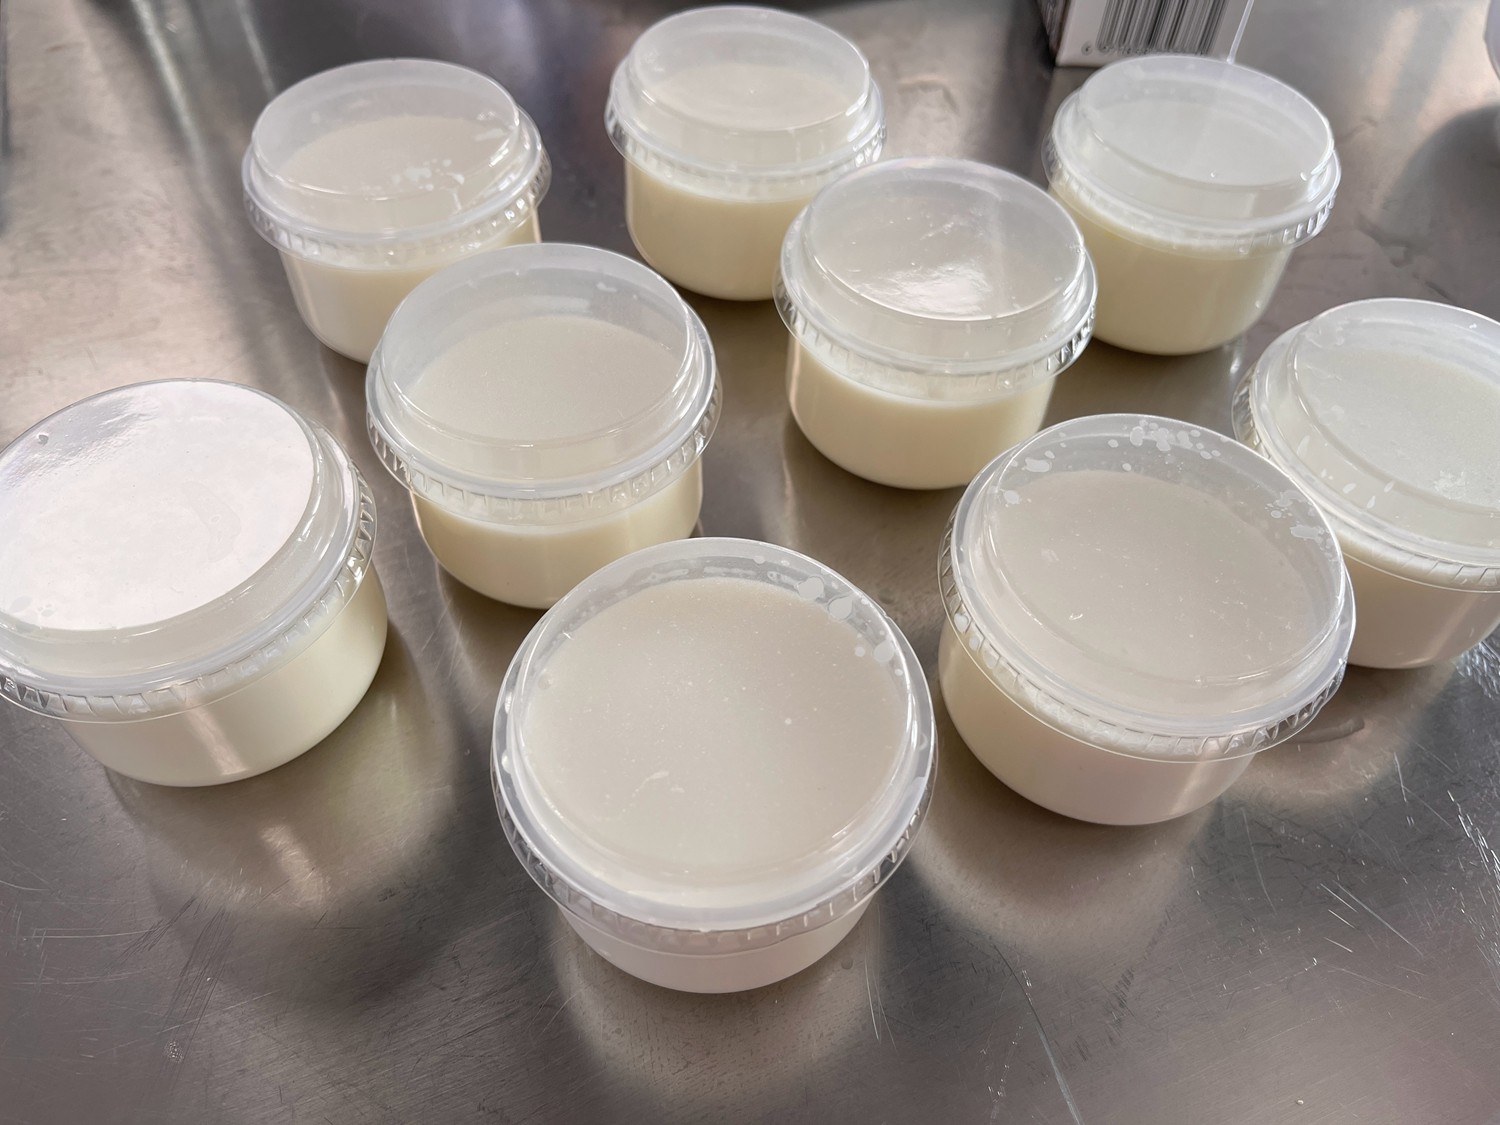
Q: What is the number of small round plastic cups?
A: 9